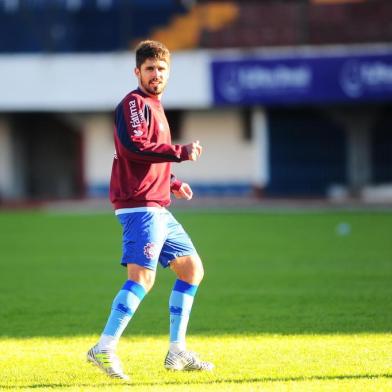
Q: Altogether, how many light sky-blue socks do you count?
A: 2